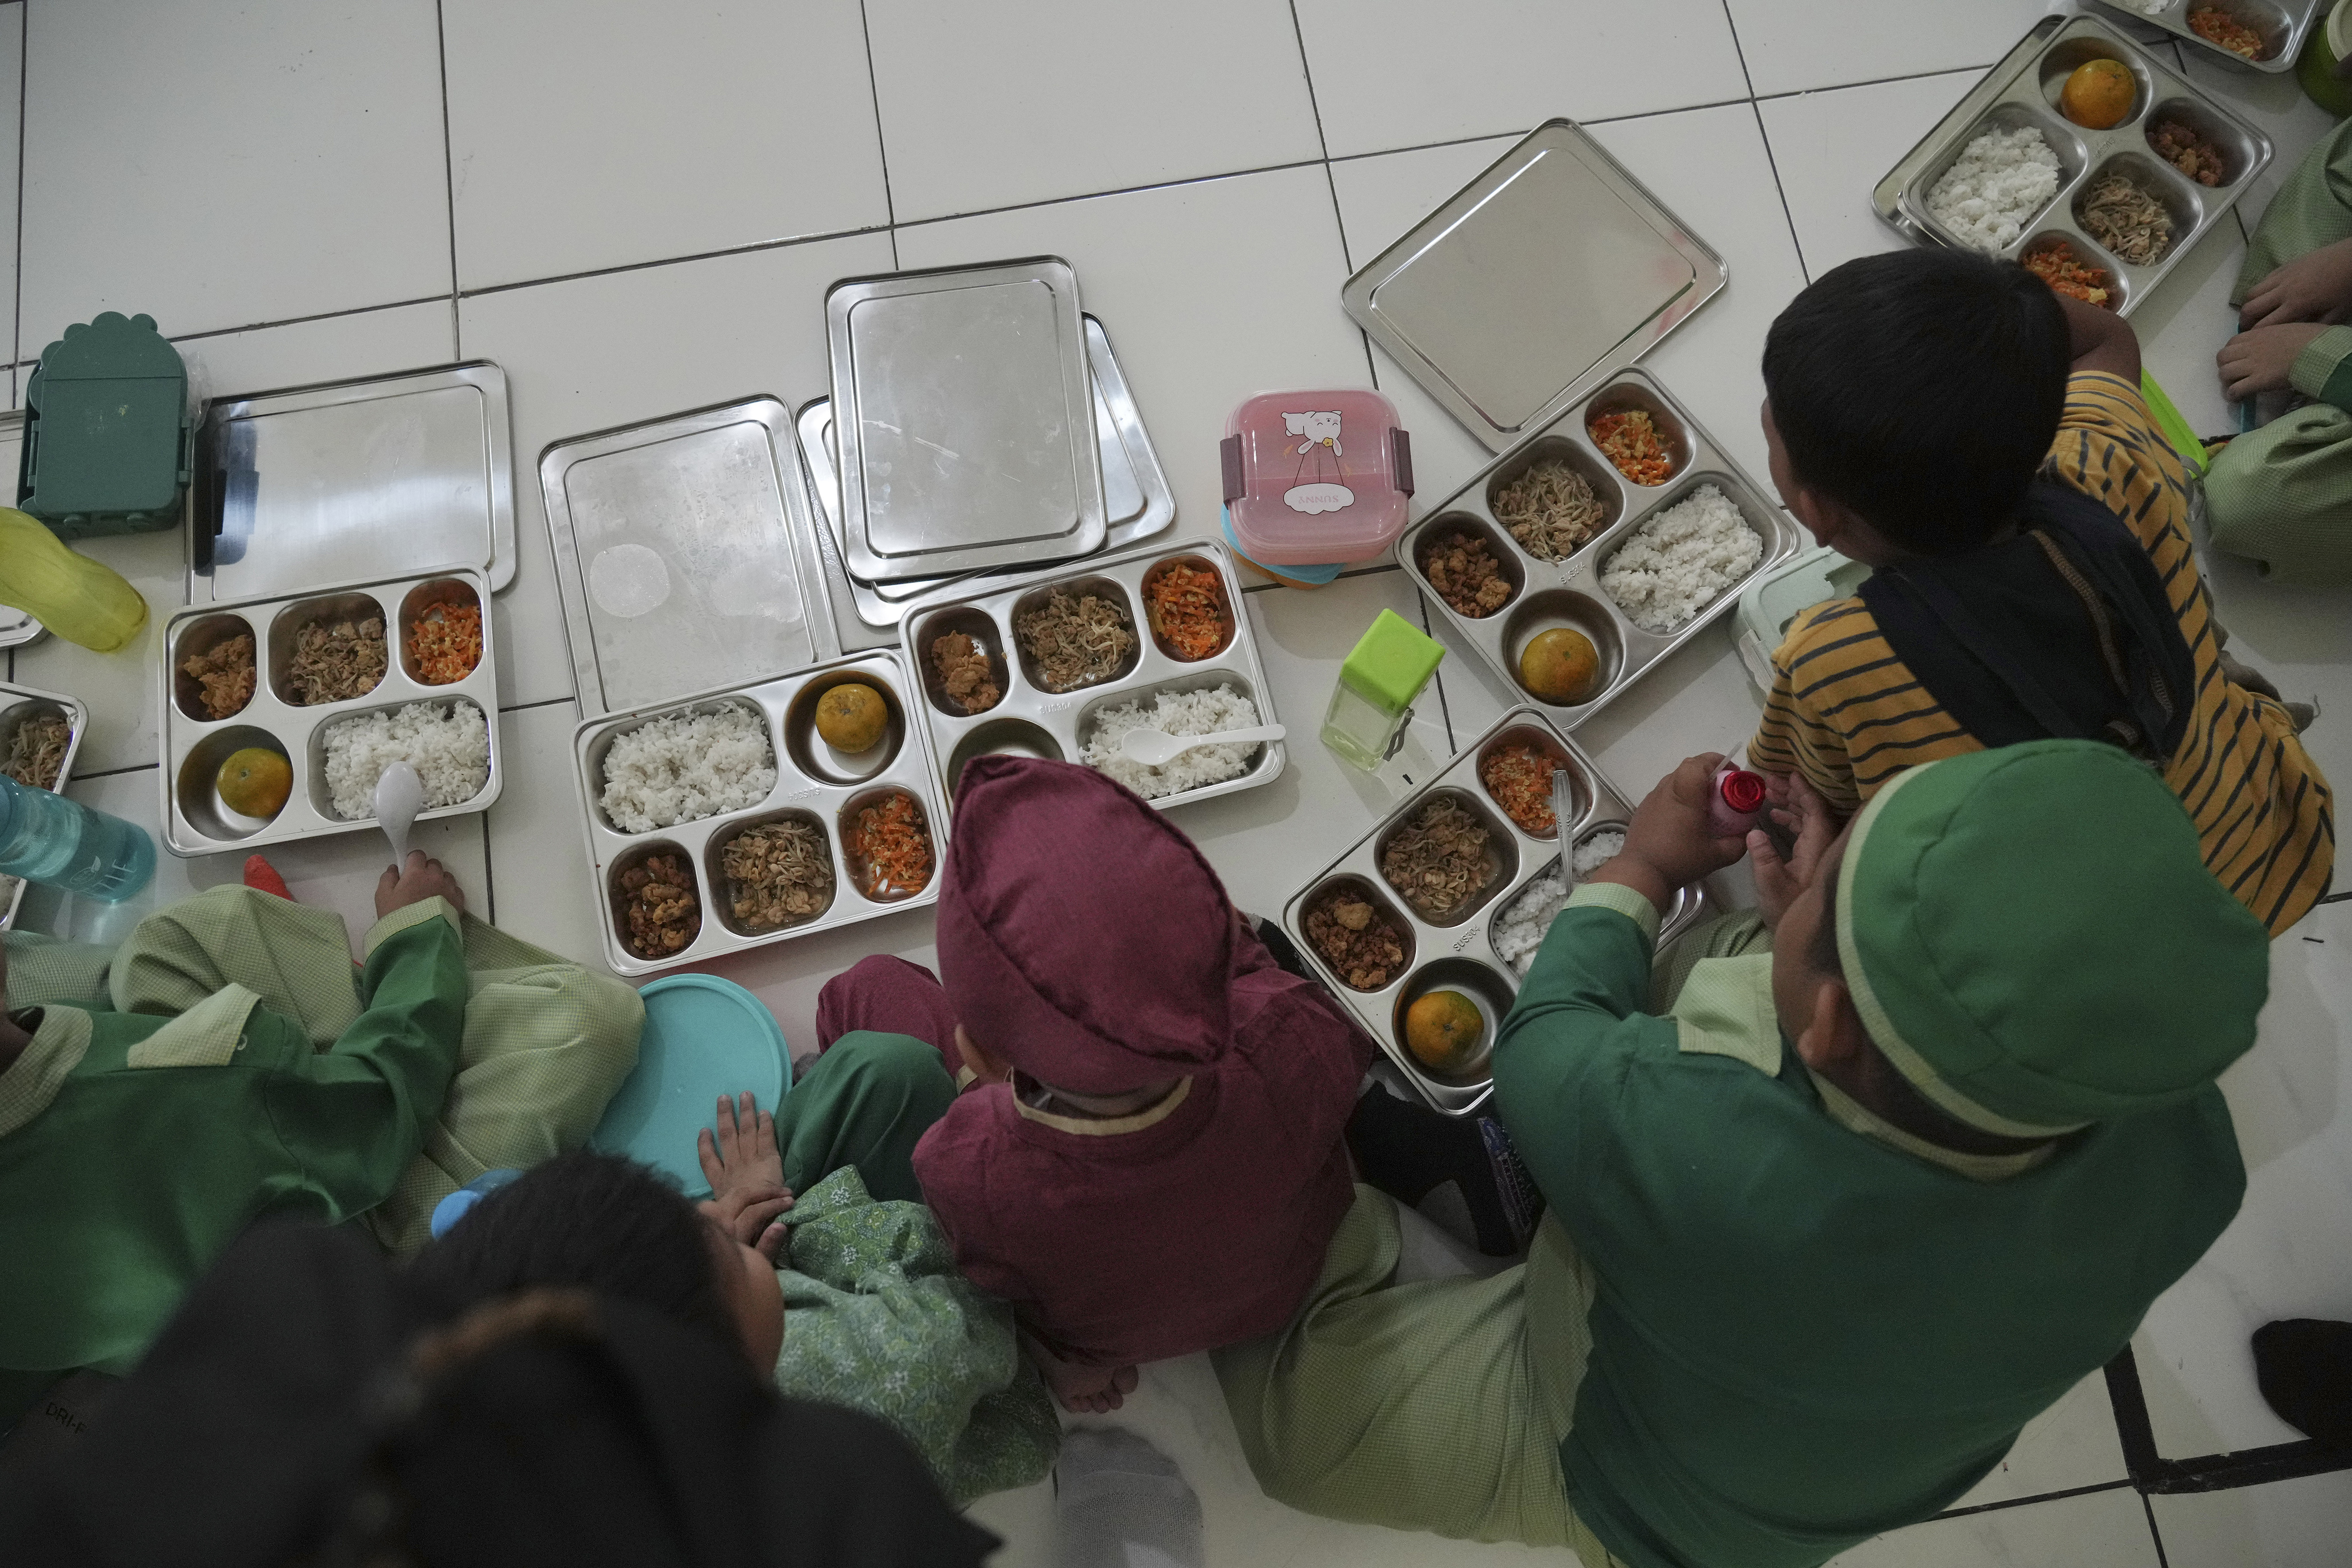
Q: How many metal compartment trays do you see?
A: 8